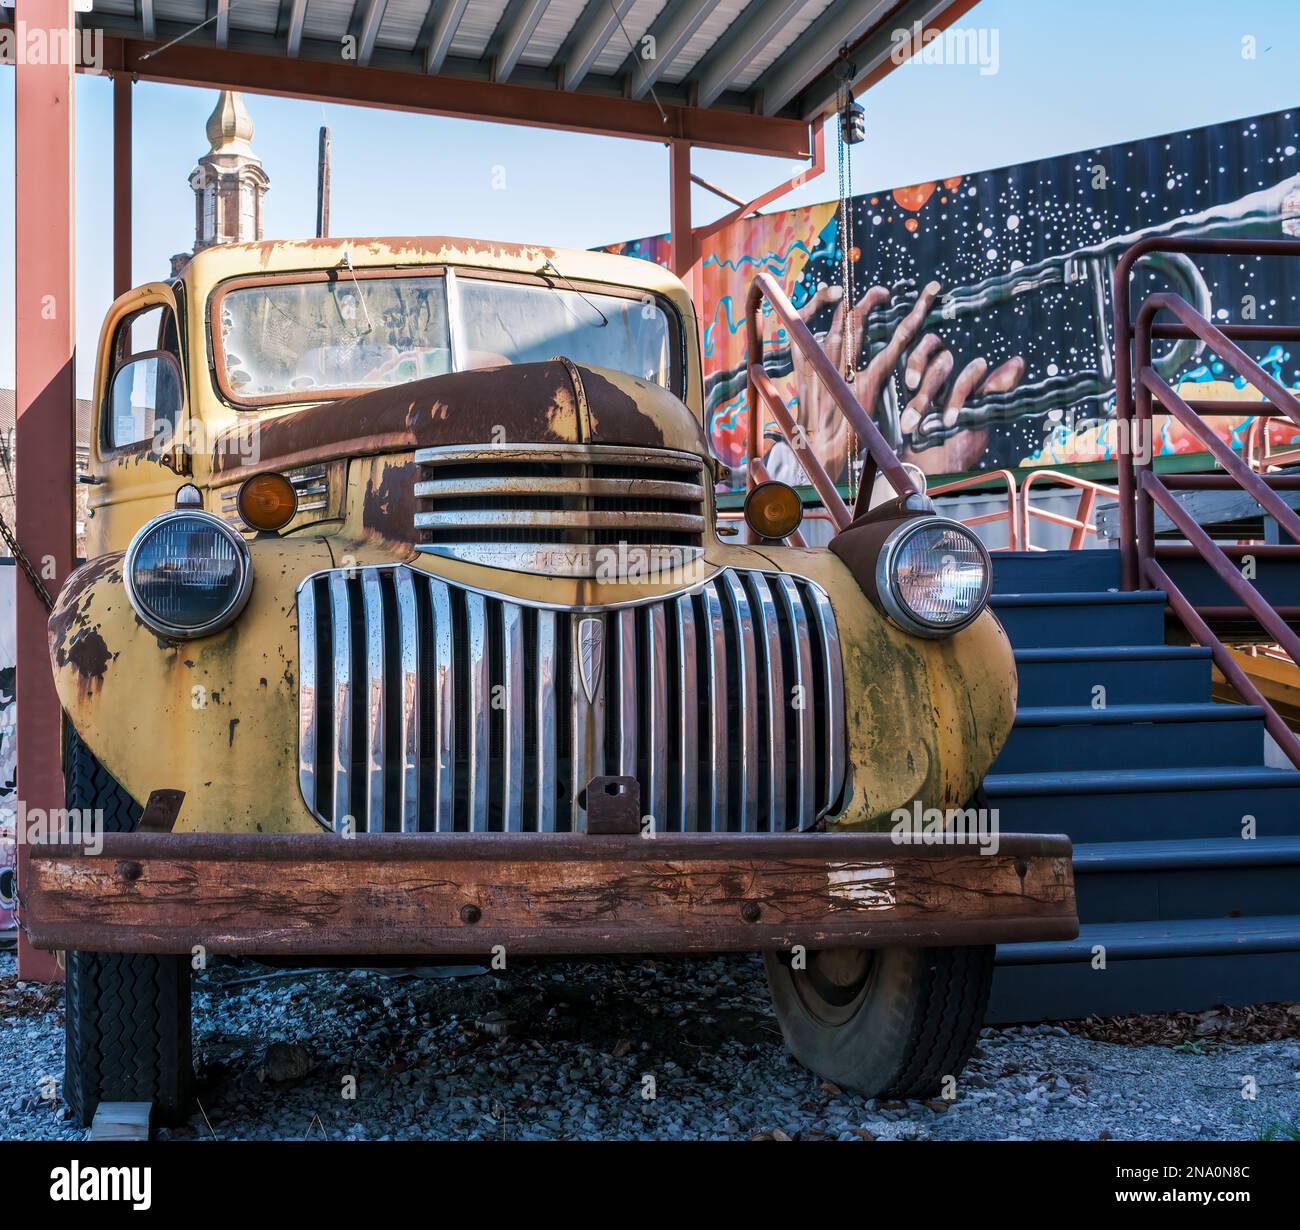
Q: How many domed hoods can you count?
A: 1